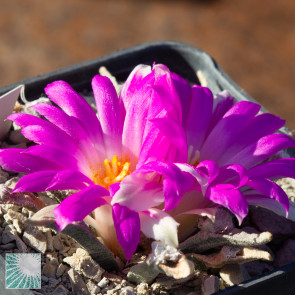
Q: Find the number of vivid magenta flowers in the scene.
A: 2